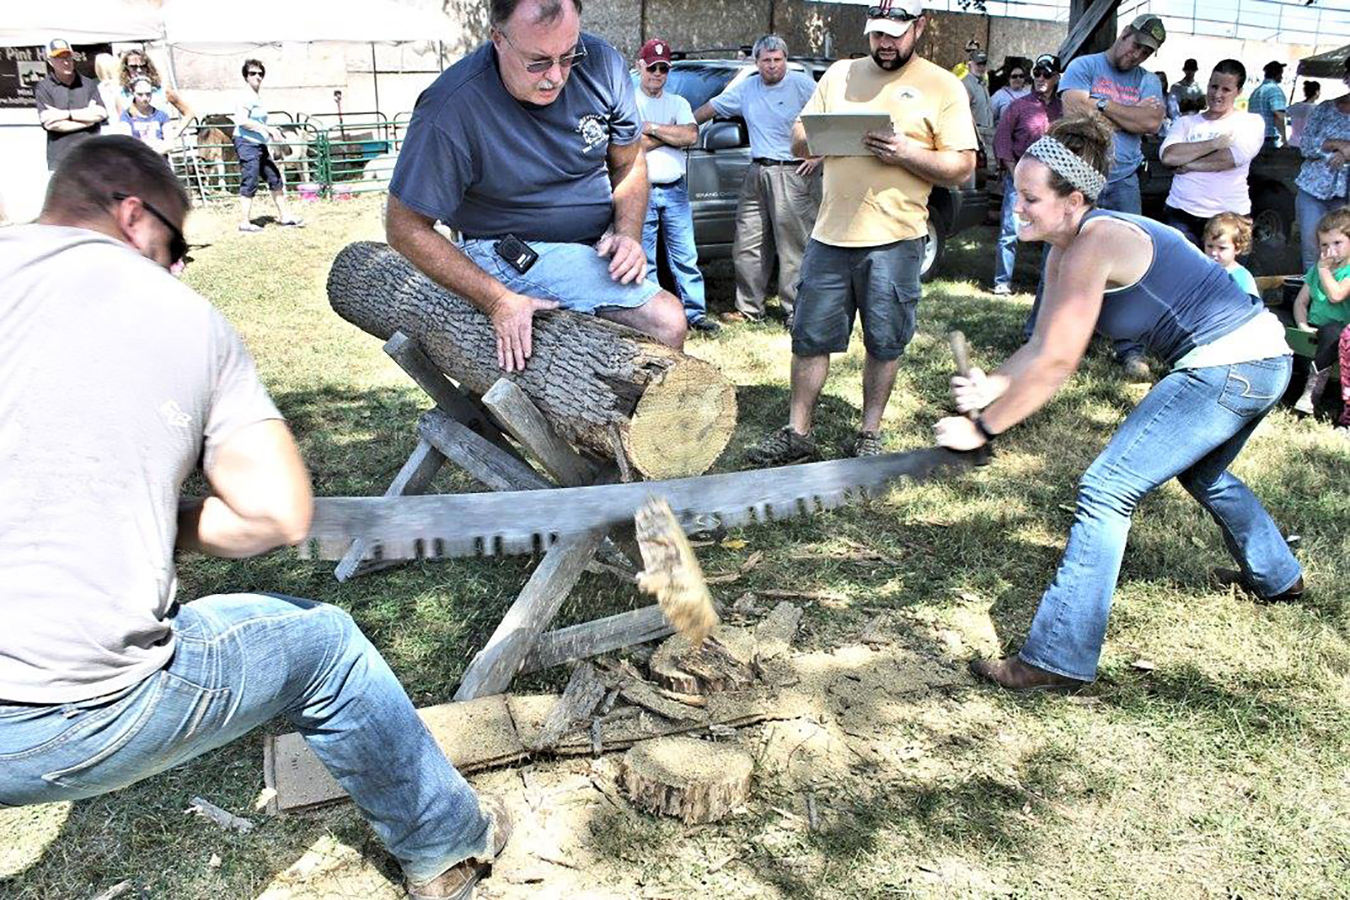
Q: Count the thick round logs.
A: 1